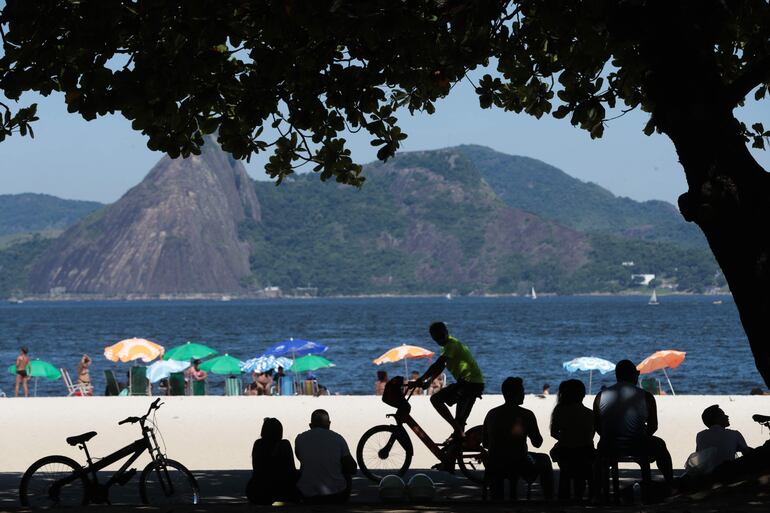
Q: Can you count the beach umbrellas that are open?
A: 11